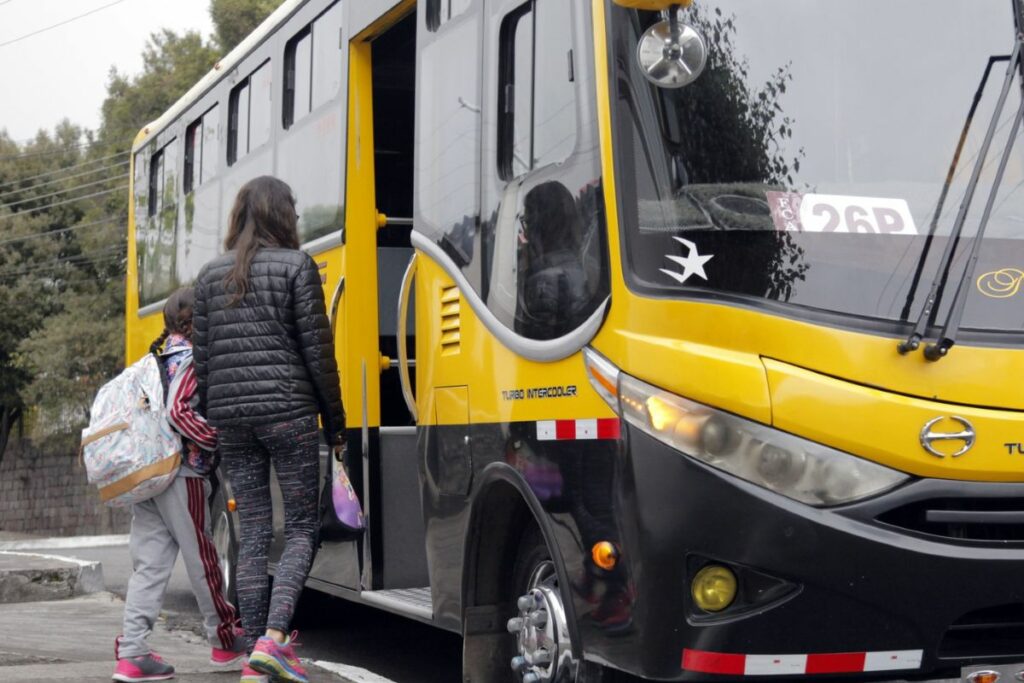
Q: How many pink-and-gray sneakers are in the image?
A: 2